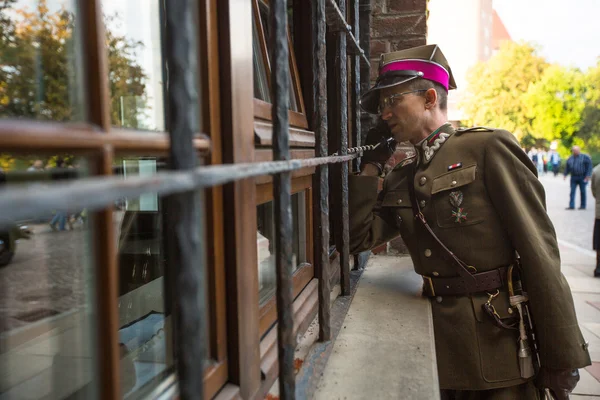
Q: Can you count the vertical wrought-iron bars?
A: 5